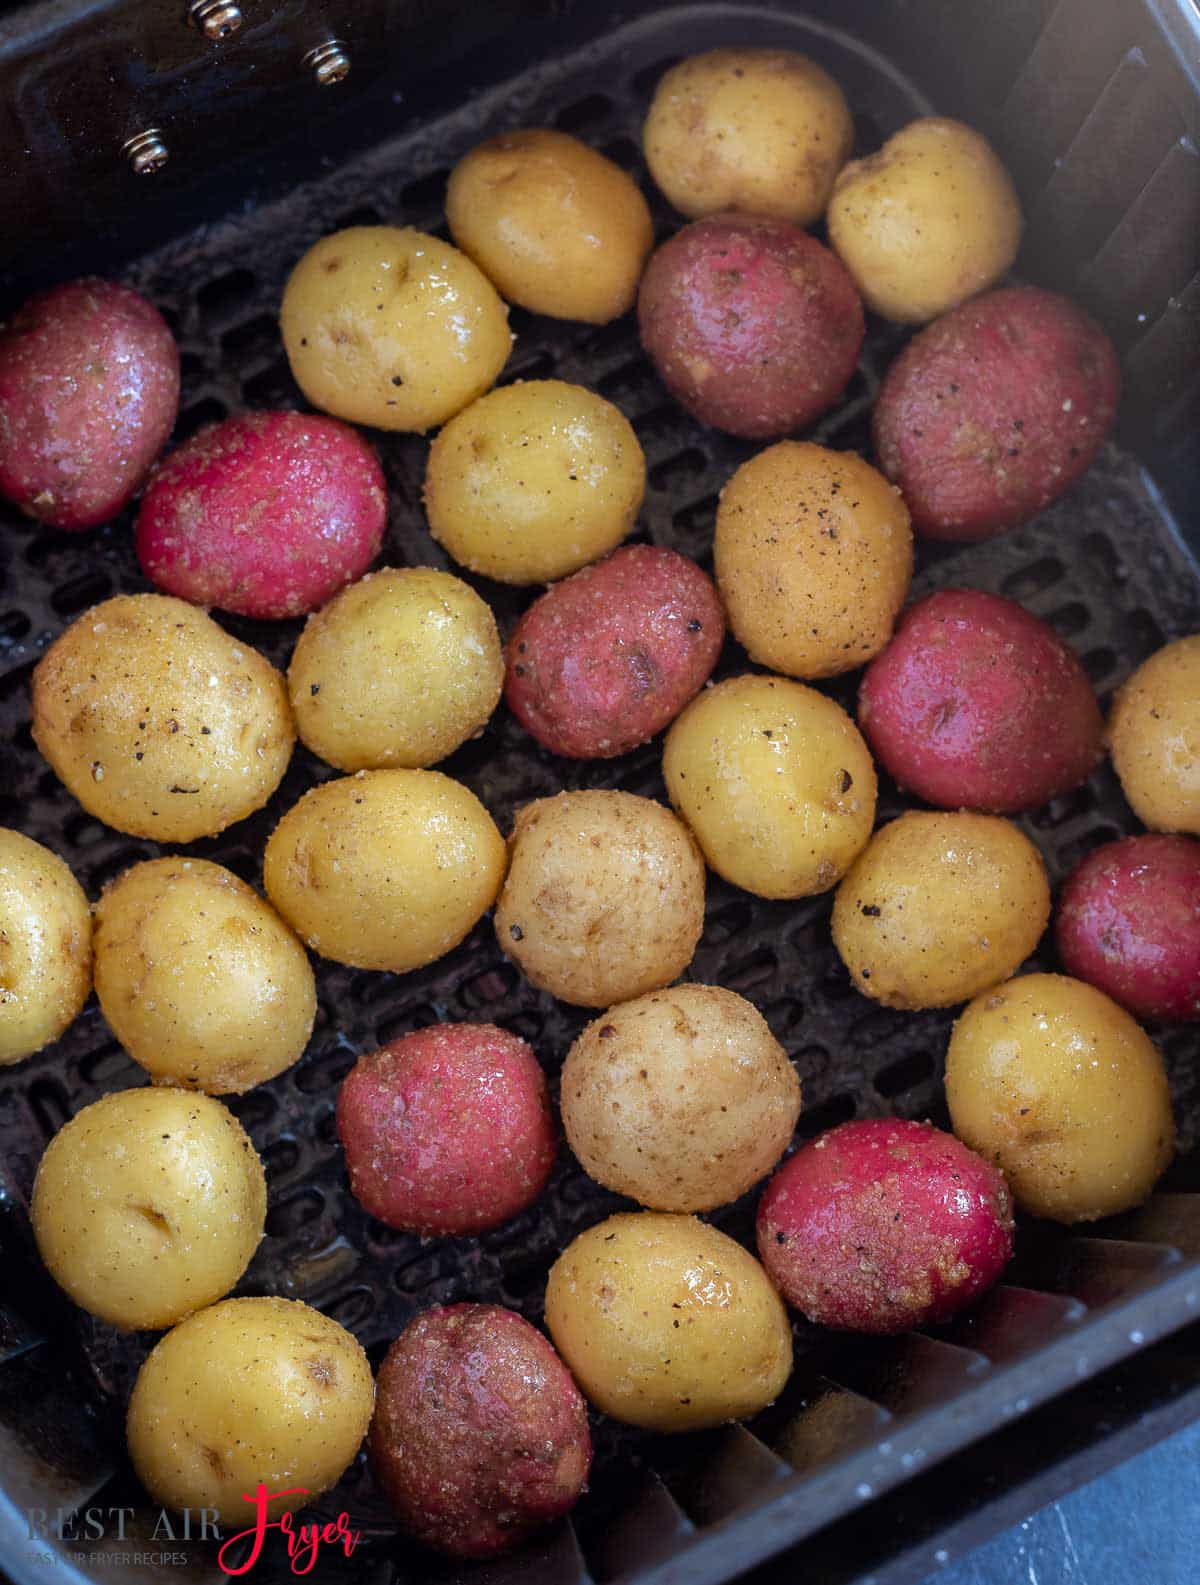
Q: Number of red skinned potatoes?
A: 10